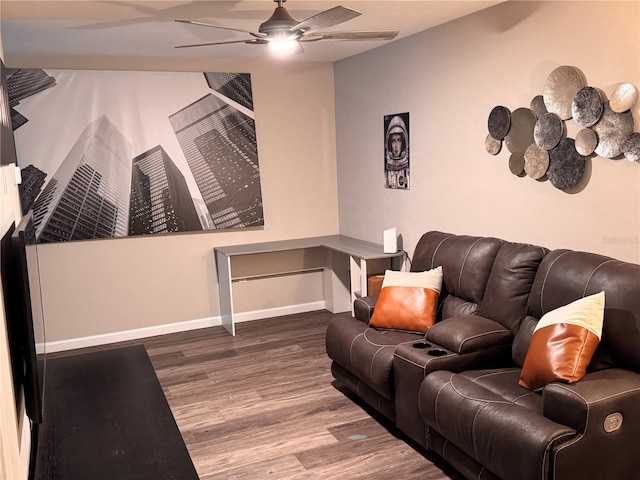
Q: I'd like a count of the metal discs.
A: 14